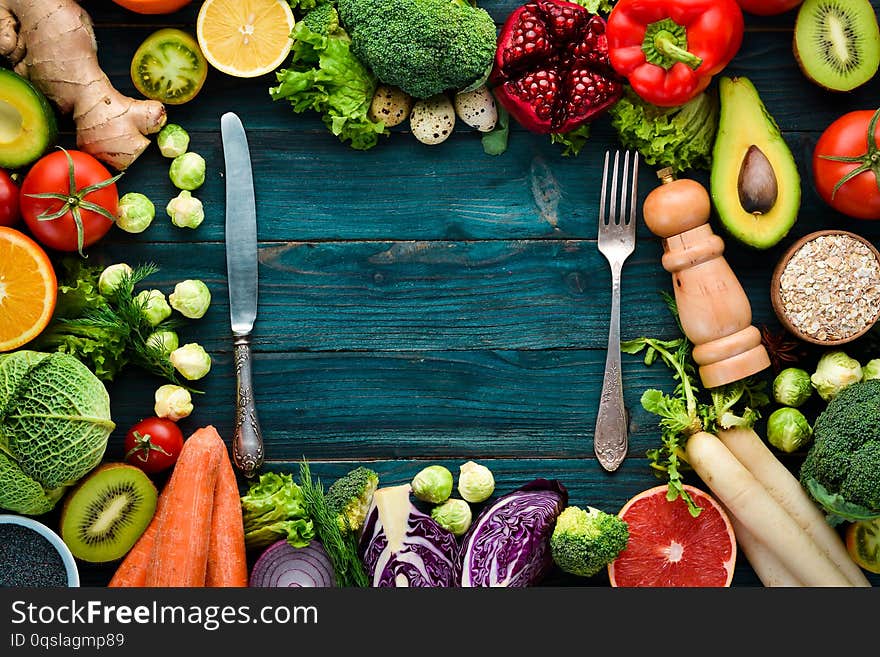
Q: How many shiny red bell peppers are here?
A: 1